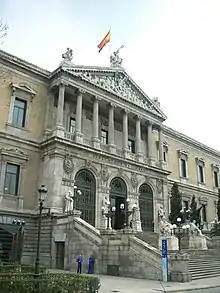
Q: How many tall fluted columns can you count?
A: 8